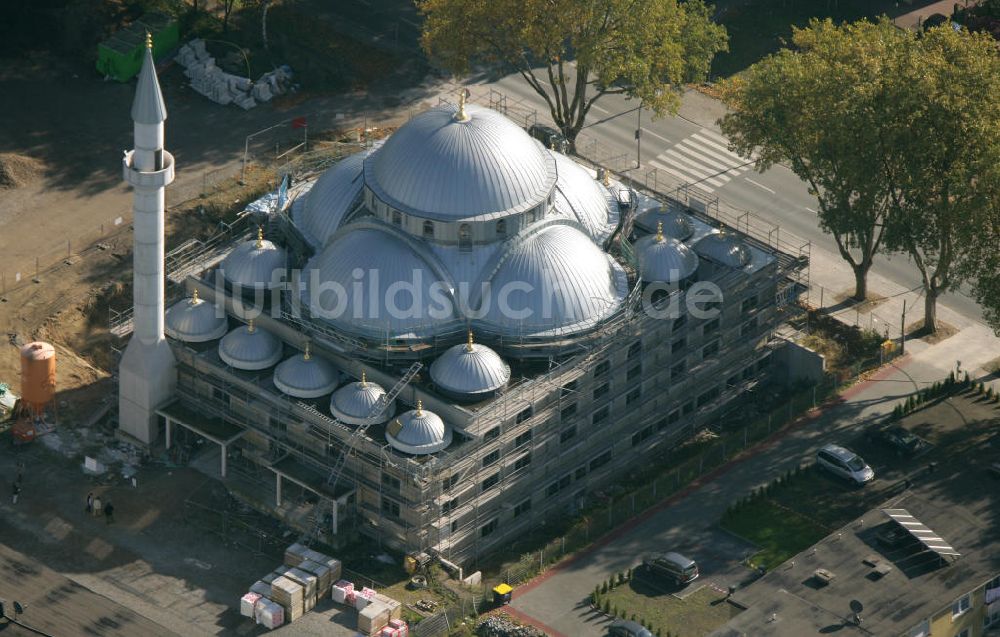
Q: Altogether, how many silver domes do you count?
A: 15